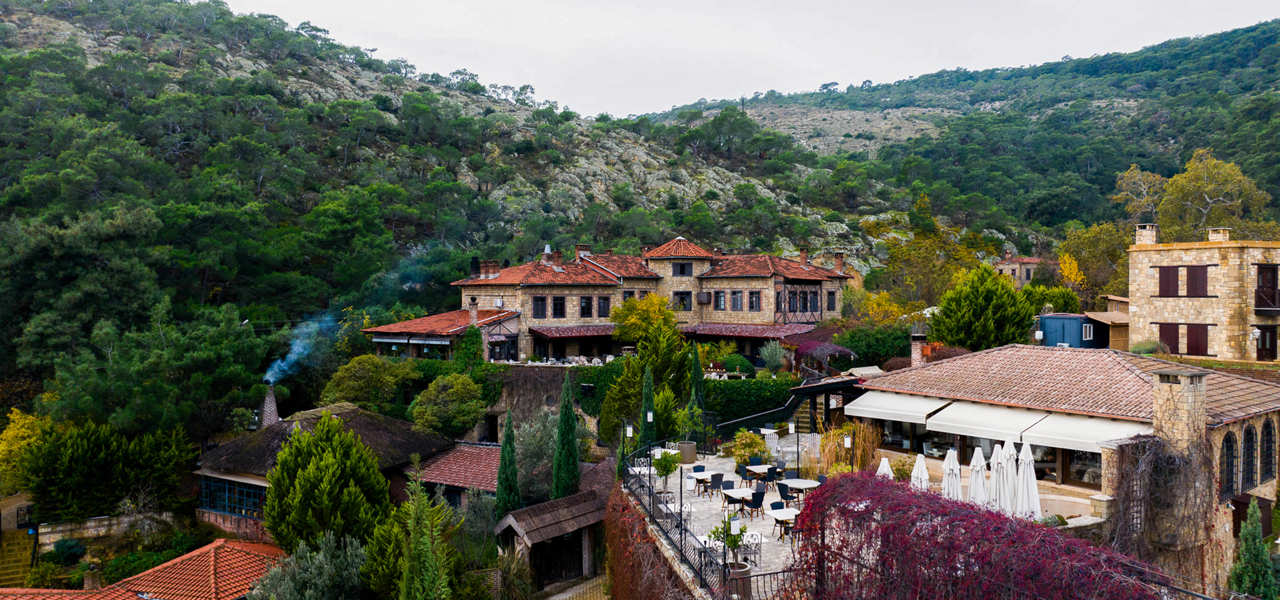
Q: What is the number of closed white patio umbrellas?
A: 7